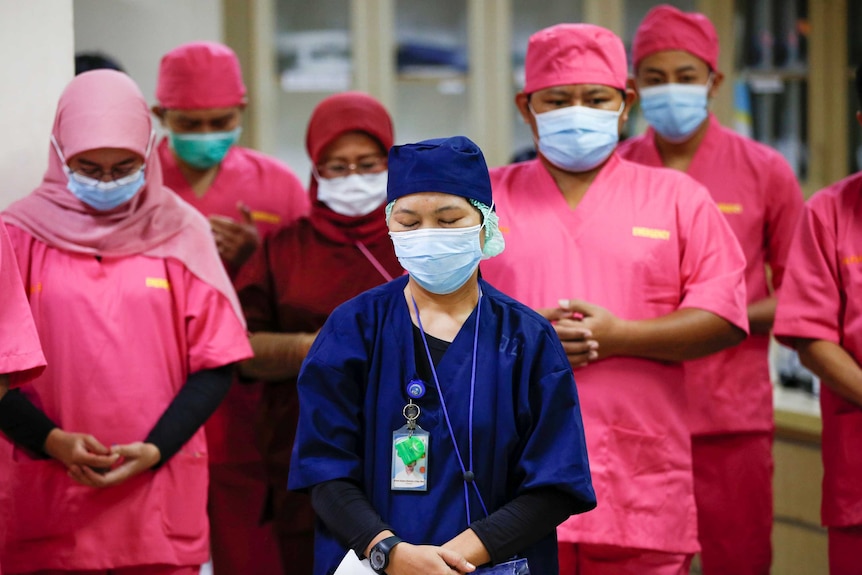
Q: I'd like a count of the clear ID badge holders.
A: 1